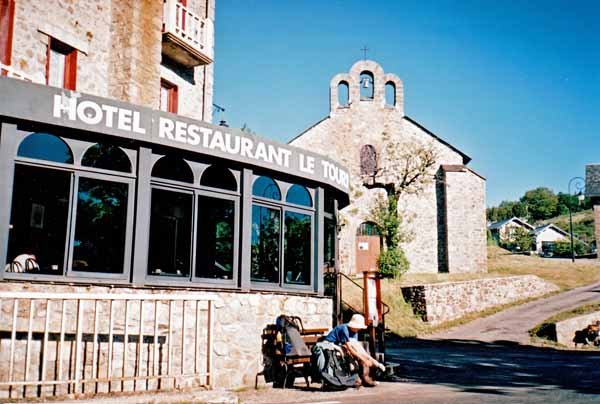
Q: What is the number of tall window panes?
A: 6